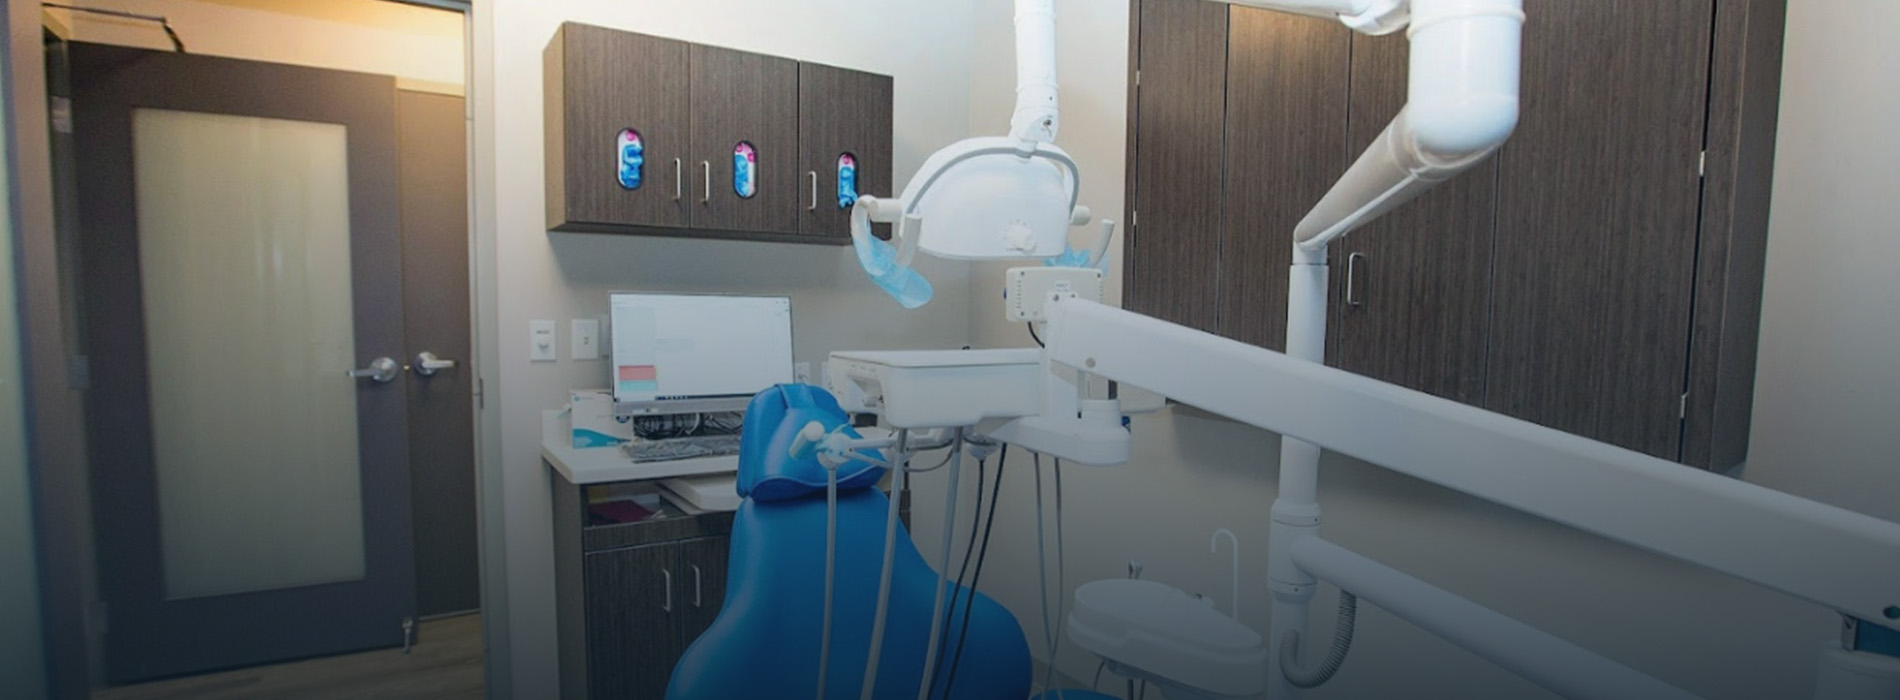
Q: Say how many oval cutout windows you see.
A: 3